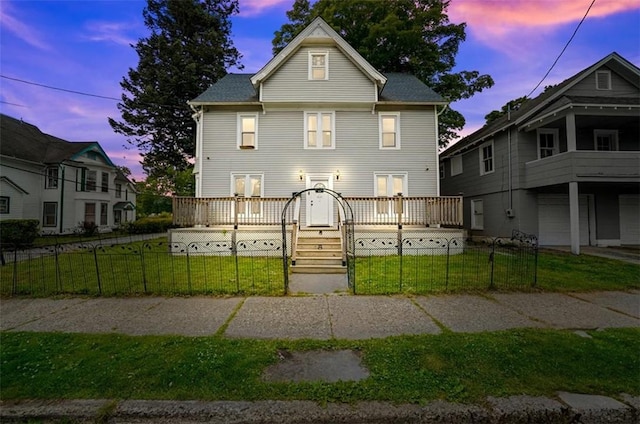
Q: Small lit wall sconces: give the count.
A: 2